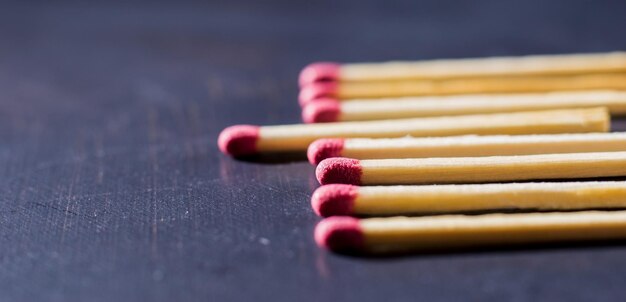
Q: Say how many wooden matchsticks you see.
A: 8